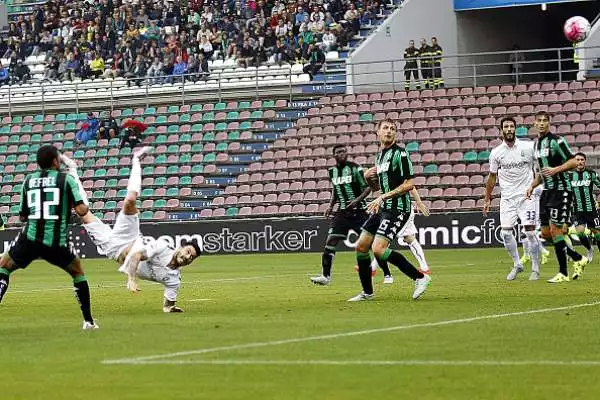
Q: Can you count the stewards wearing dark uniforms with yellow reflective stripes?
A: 3